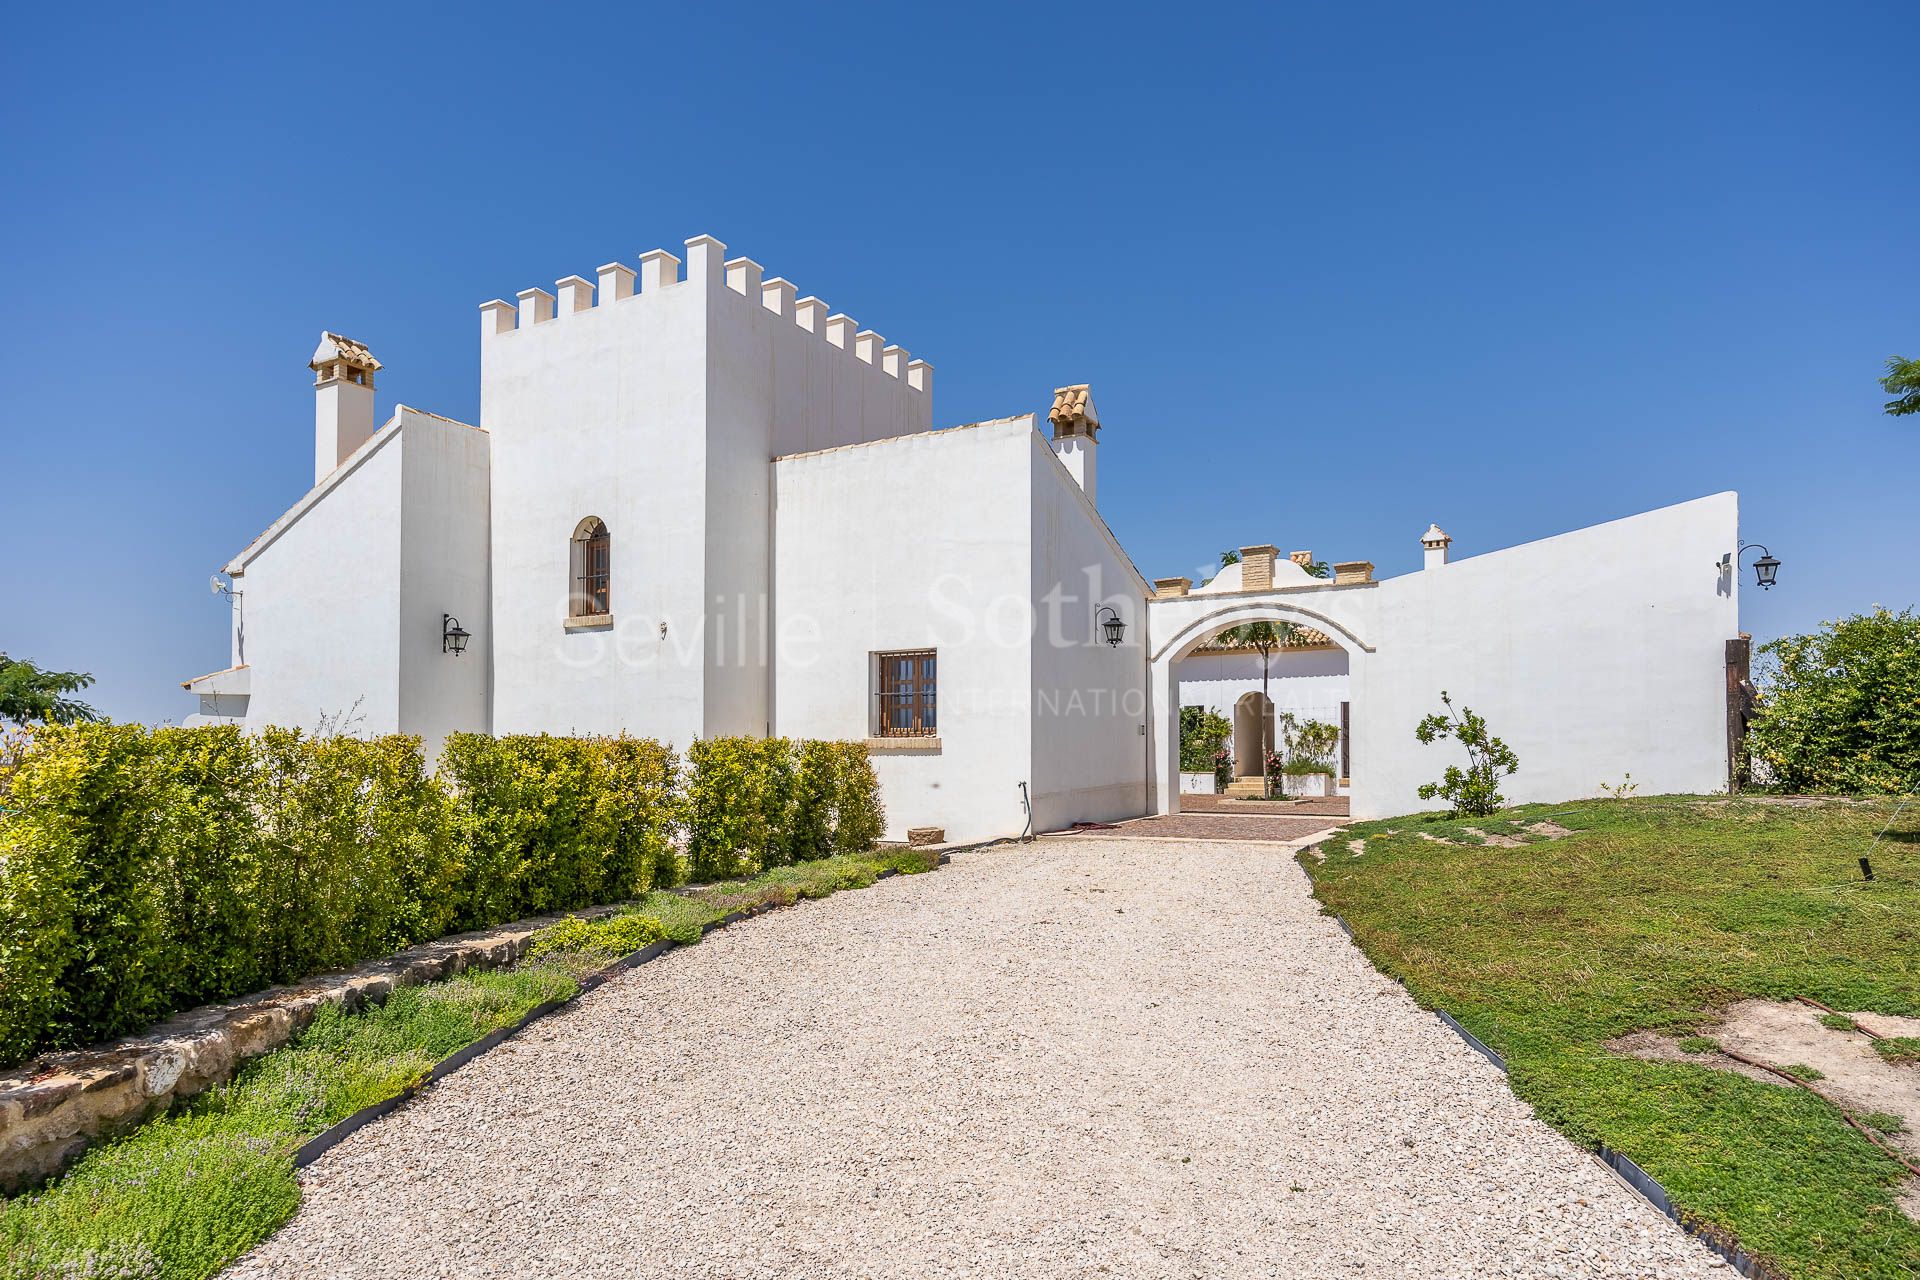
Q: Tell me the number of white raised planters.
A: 2